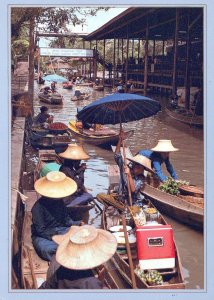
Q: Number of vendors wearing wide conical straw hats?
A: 5